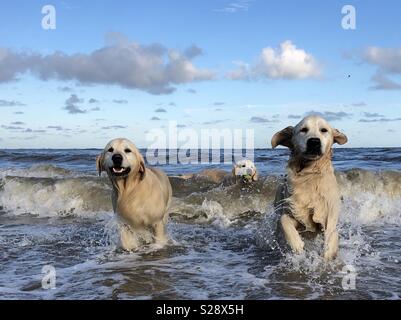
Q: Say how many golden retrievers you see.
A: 3